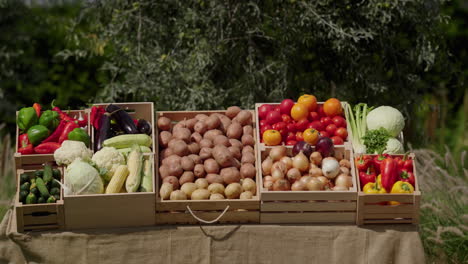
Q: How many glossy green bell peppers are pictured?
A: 4